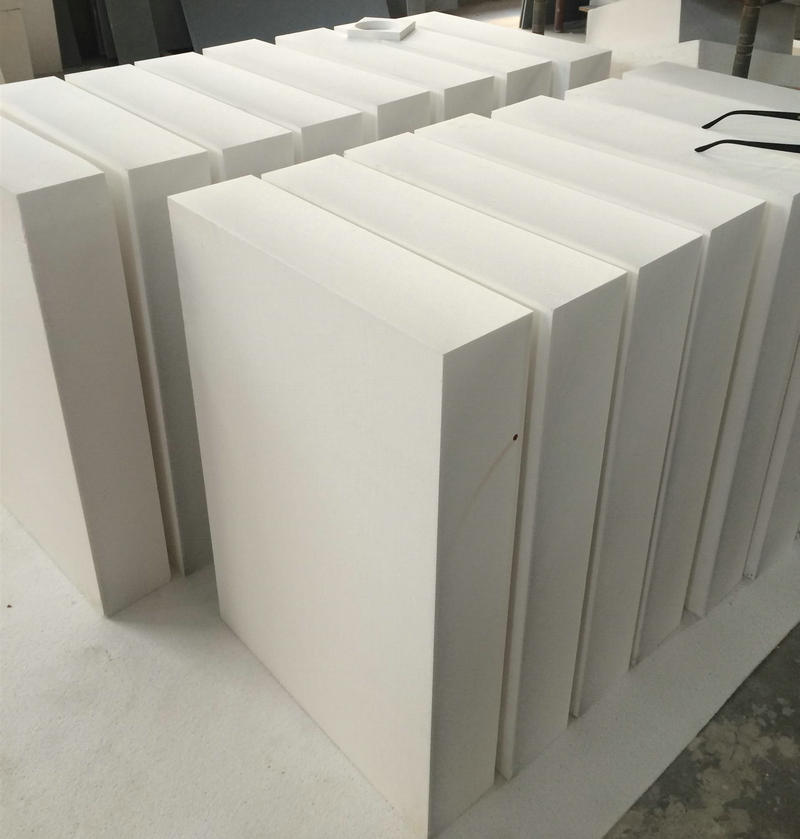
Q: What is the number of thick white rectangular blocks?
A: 15